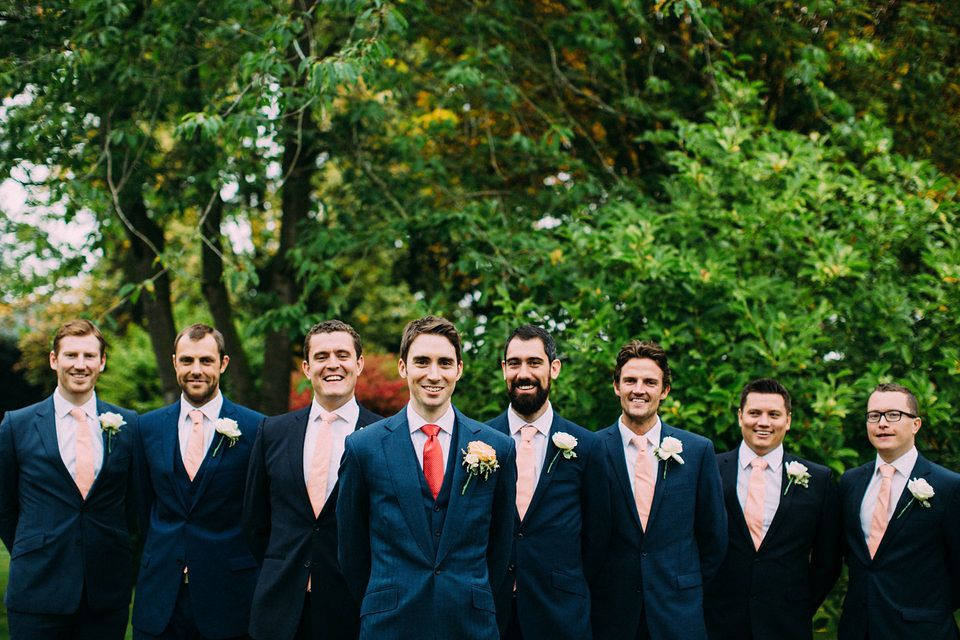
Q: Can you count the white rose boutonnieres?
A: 6